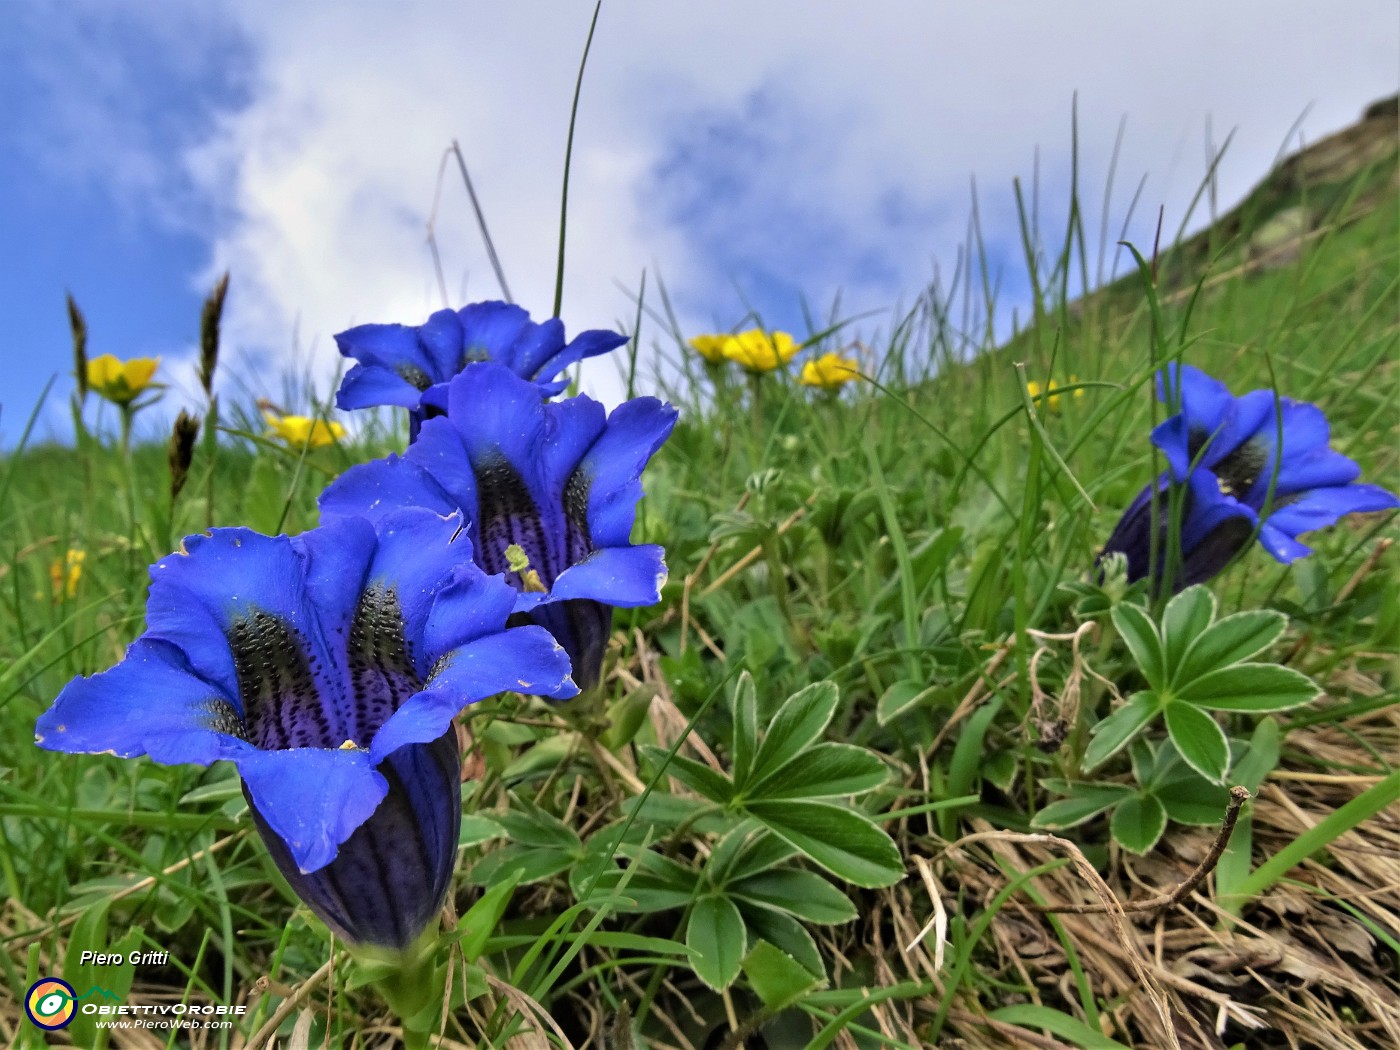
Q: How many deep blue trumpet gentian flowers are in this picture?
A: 4